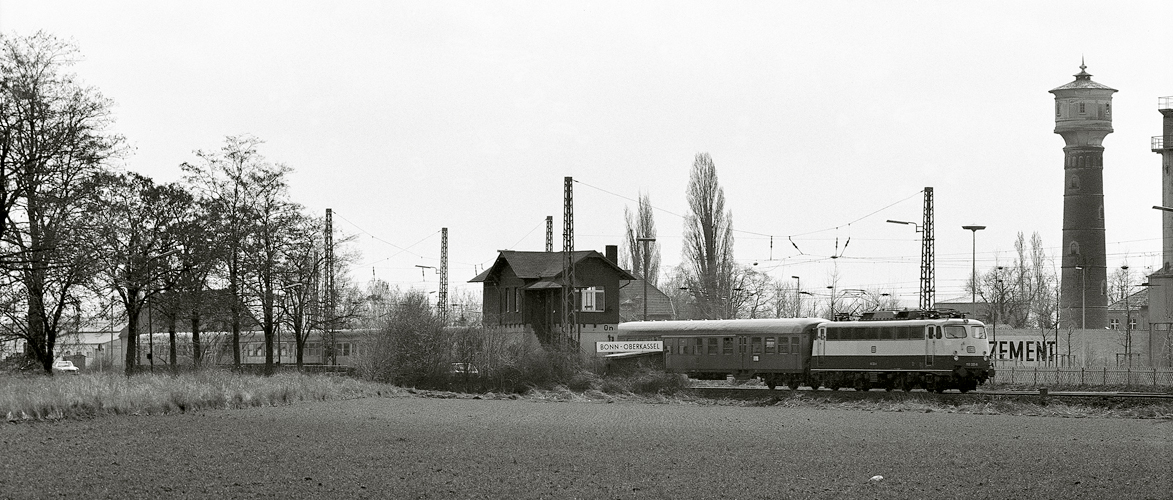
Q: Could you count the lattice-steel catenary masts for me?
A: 5